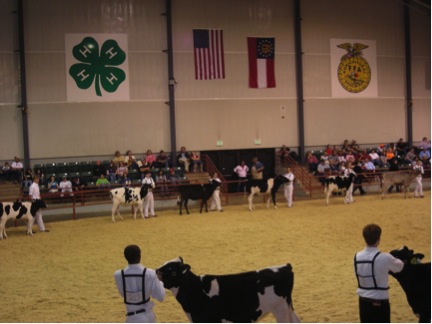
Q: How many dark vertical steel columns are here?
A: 4